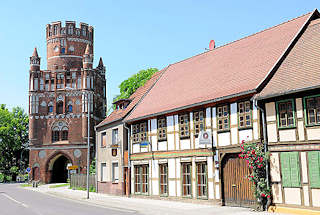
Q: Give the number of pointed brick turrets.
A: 3